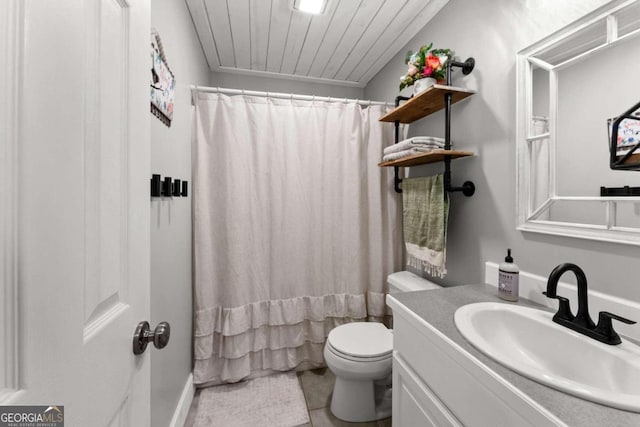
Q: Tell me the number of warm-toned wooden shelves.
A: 2